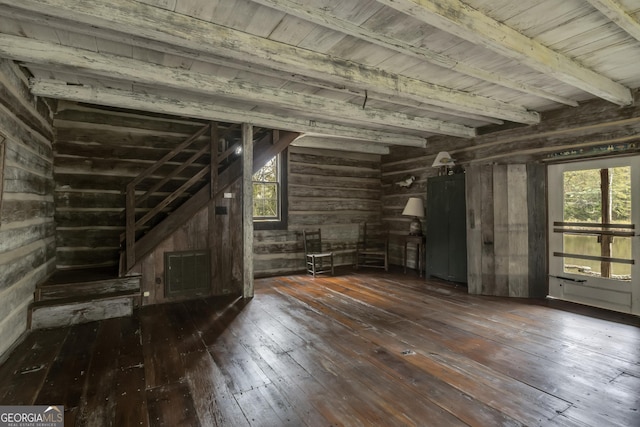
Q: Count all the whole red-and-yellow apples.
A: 0